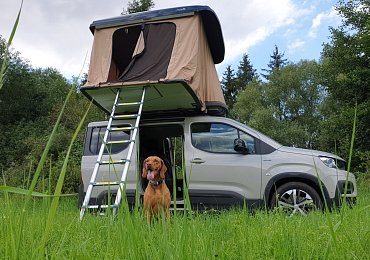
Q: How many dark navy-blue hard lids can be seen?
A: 1